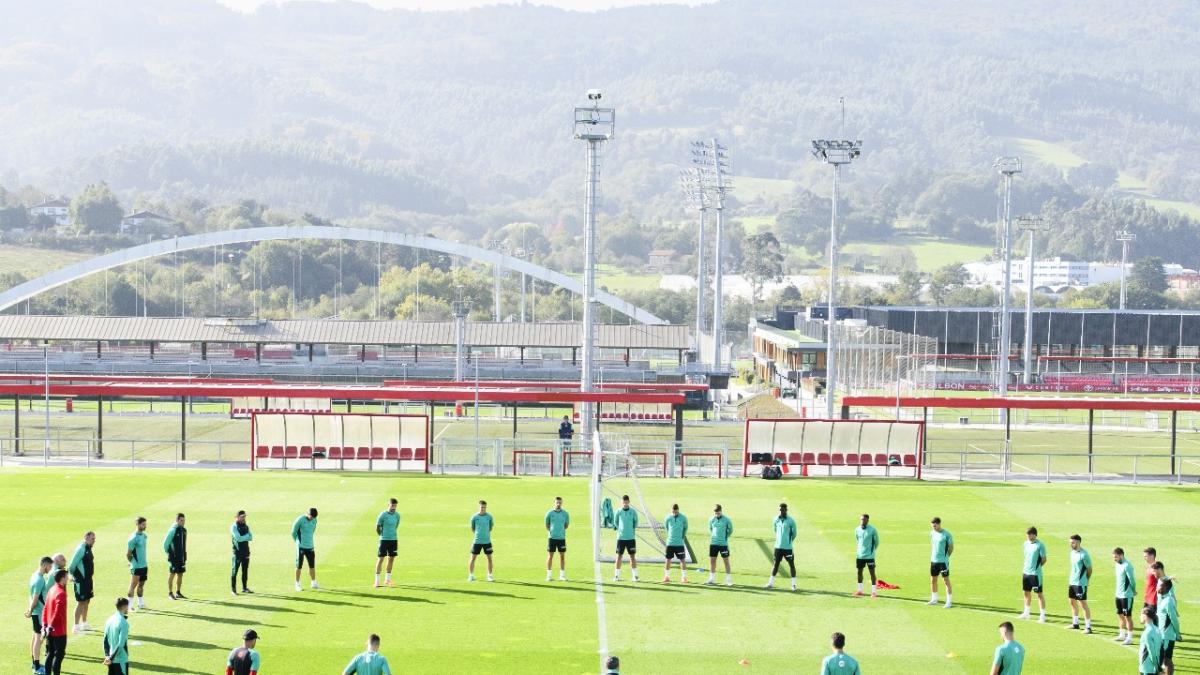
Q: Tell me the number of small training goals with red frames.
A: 4